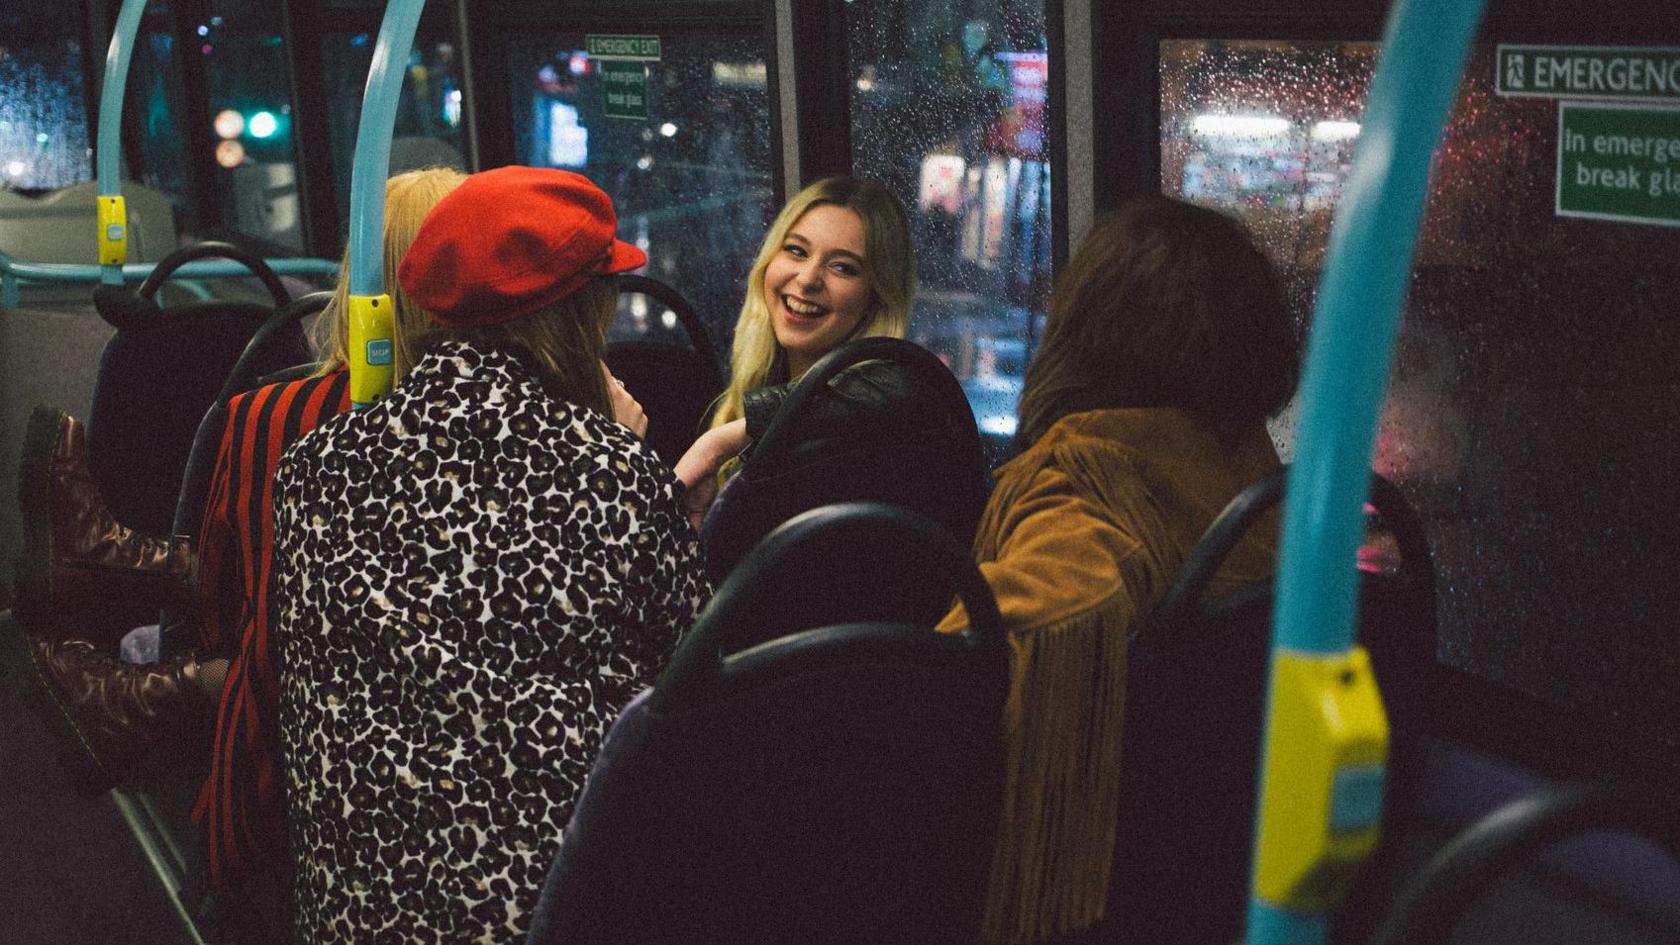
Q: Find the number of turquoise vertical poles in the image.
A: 3